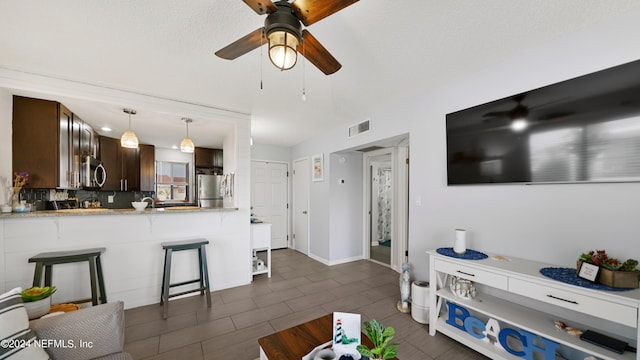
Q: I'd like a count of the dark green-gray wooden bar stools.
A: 2